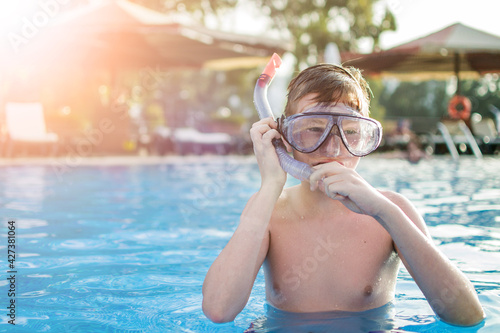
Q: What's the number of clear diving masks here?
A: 1